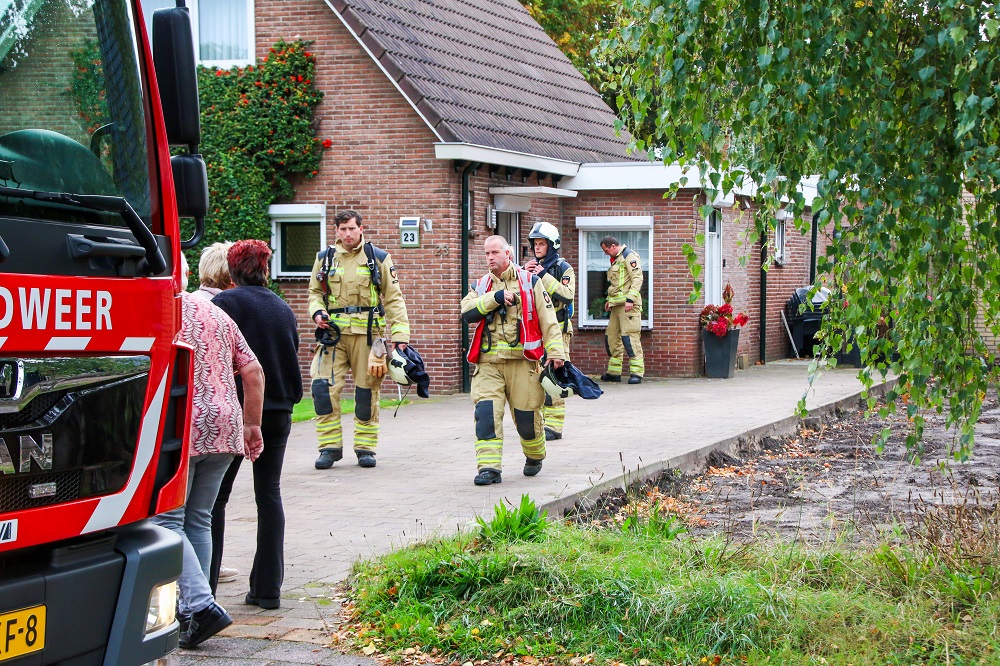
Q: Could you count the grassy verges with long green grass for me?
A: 1